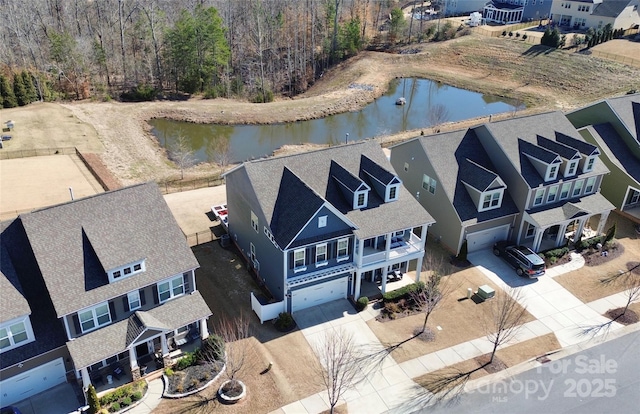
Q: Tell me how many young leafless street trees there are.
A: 5